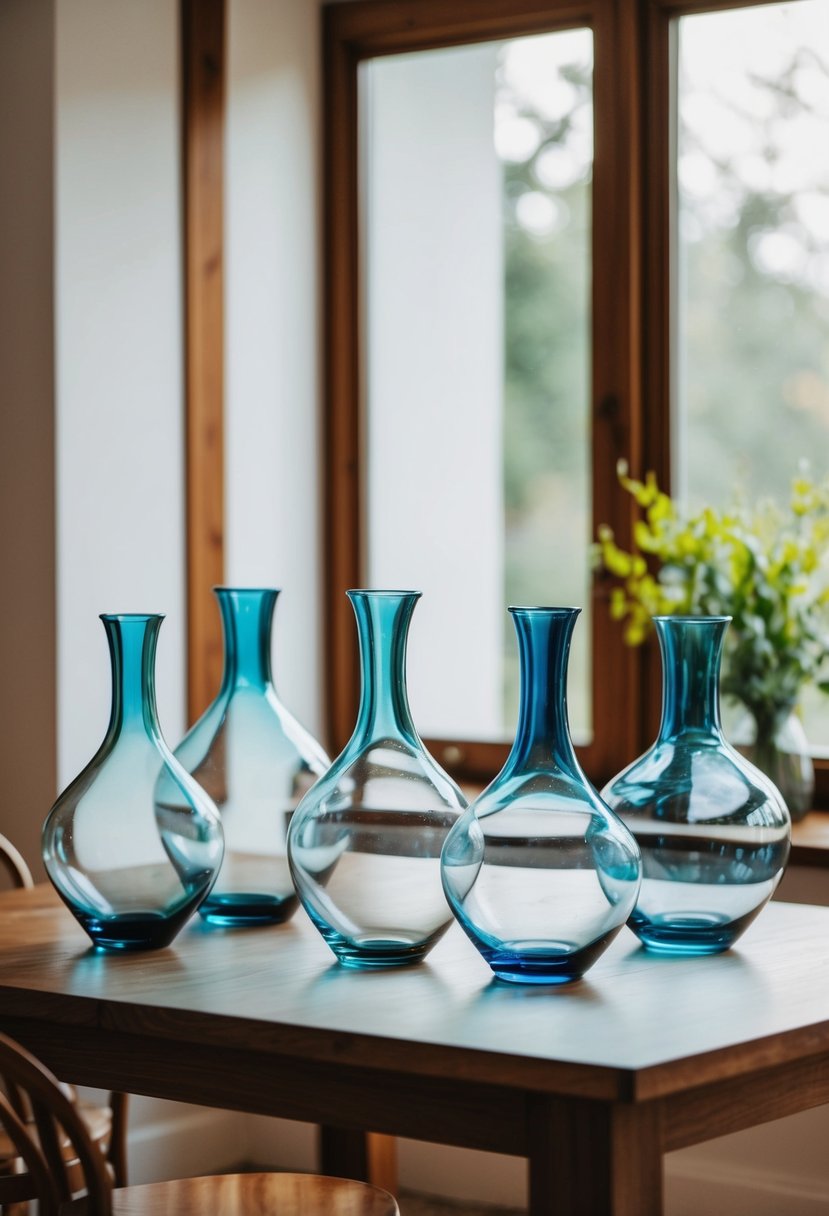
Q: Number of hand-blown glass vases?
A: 5